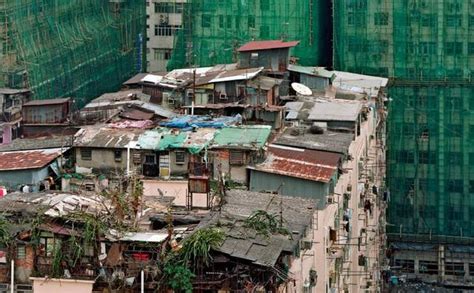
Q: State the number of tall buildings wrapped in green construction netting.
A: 3